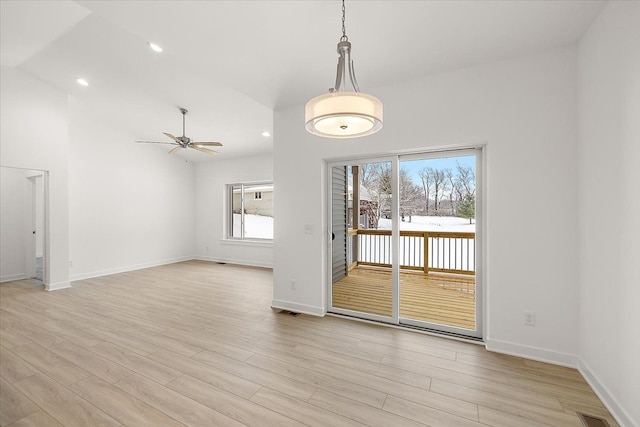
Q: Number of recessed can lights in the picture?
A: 3